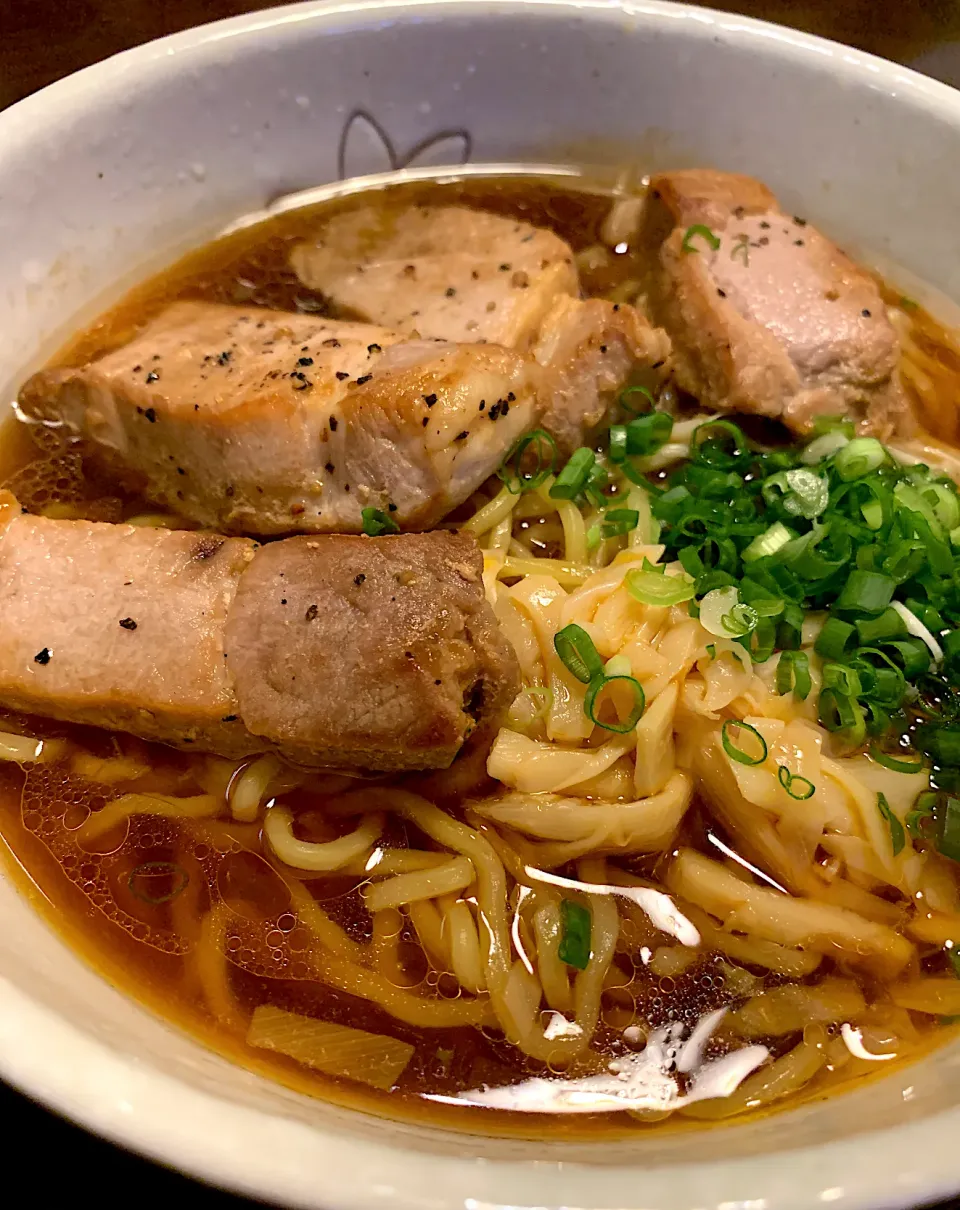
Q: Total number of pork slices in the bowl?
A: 4